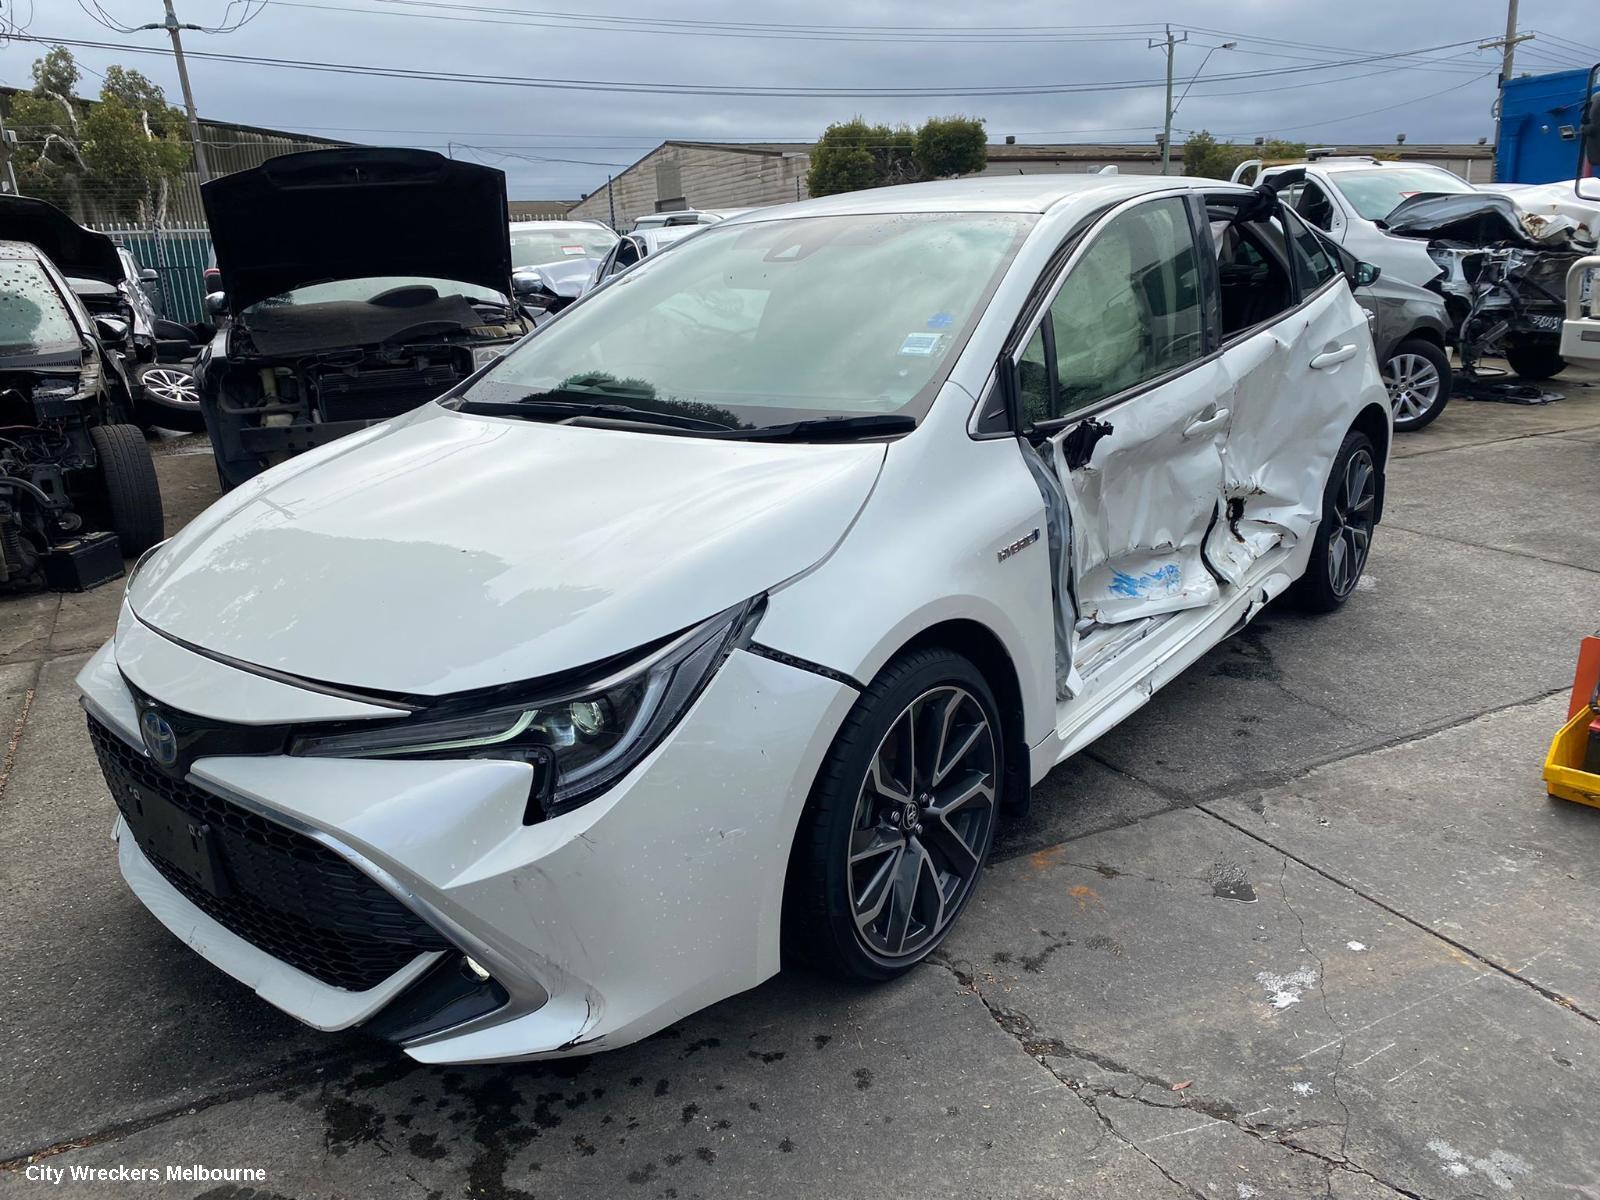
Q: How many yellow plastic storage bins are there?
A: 1